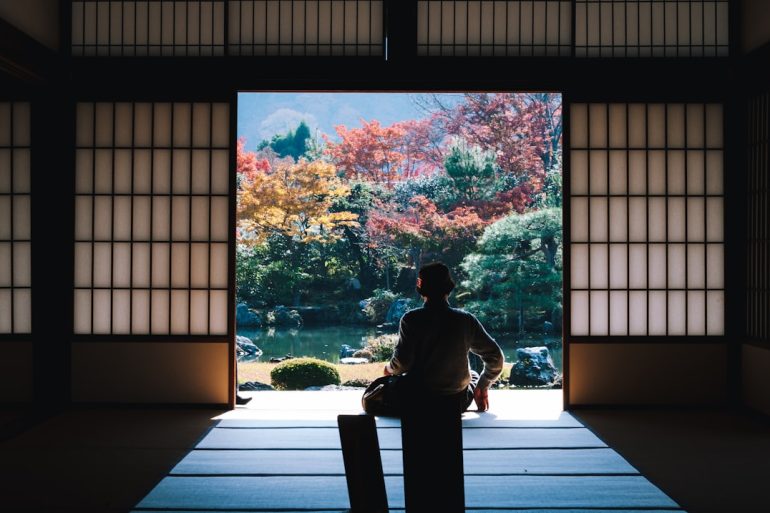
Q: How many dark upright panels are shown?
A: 2